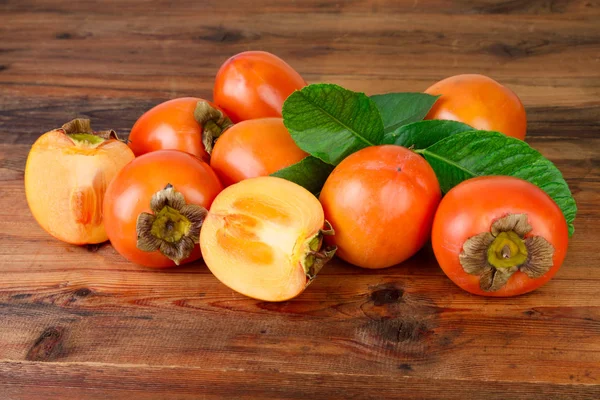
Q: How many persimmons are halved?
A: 2